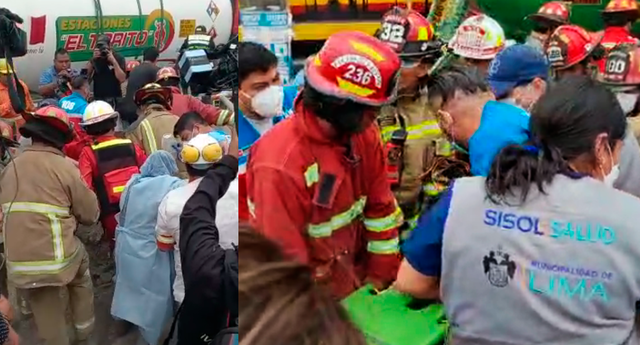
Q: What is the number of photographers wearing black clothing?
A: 1